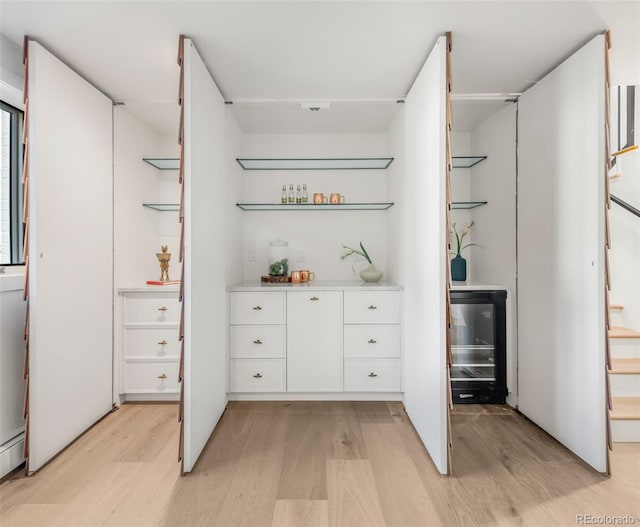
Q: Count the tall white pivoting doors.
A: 4